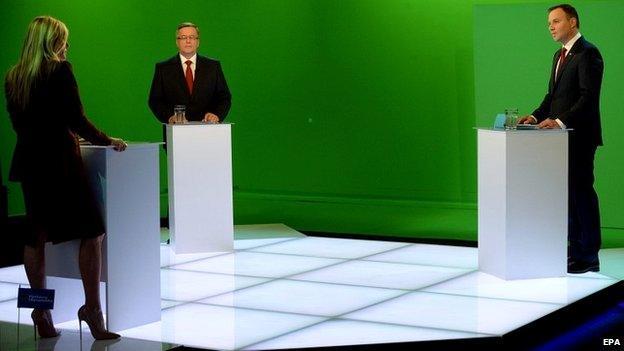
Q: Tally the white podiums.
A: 3